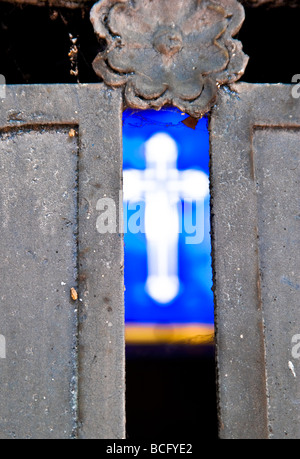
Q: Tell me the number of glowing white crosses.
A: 1